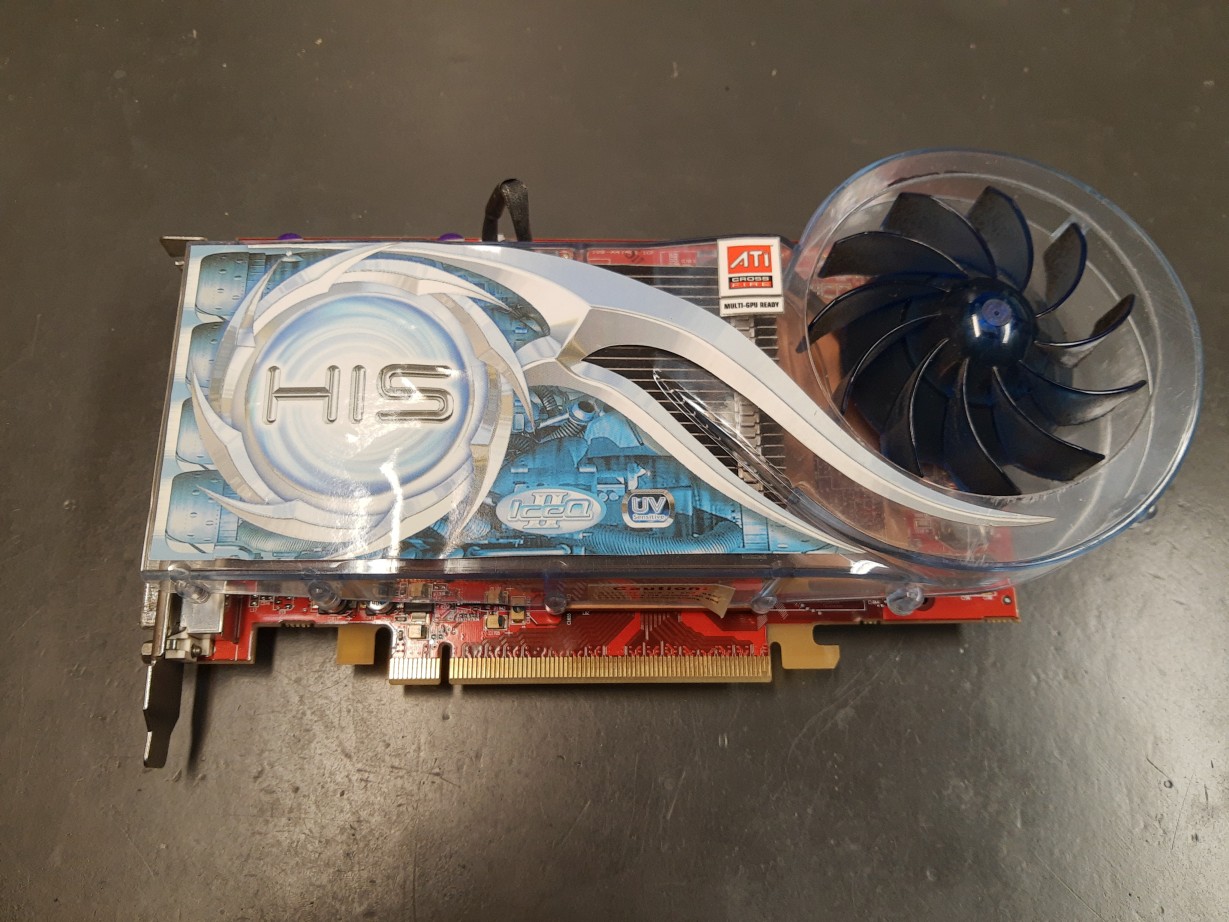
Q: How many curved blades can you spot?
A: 11